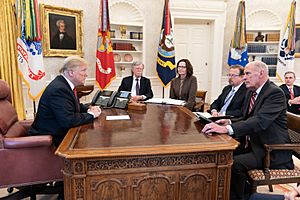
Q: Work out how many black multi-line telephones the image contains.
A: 2